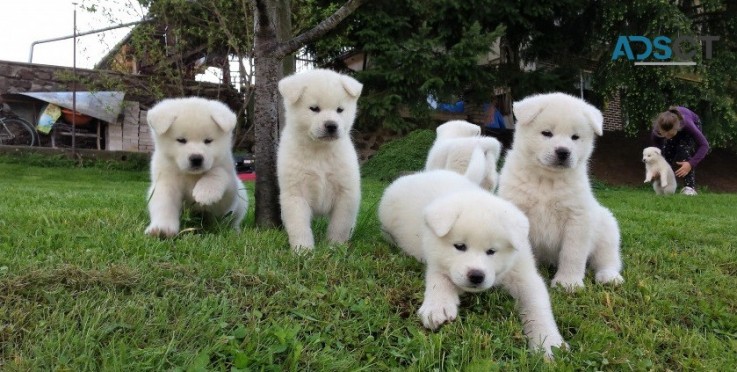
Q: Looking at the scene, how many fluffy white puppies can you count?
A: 6